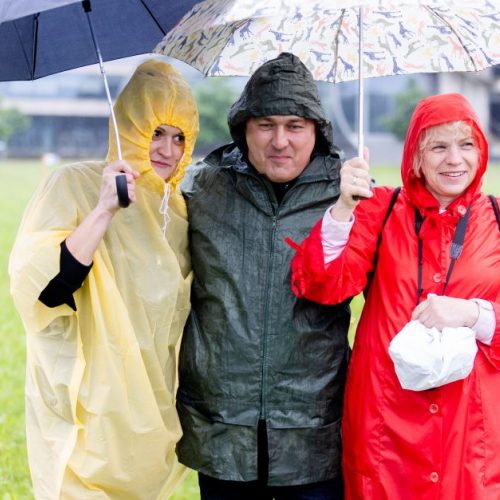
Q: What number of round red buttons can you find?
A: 4